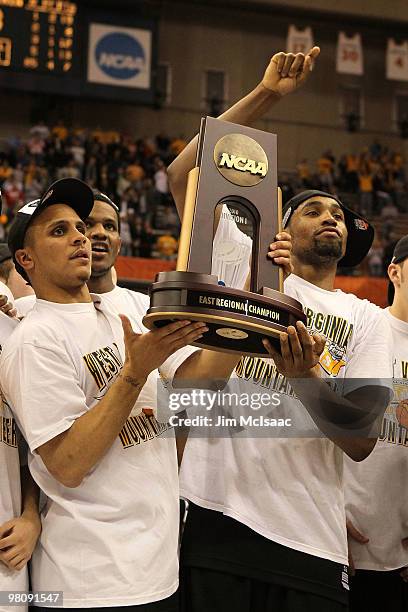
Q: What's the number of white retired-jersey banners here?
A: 3